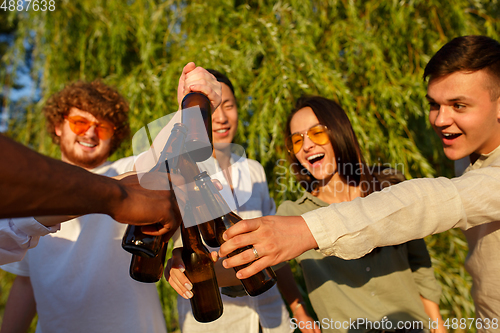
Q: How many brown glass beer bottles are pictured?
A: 6